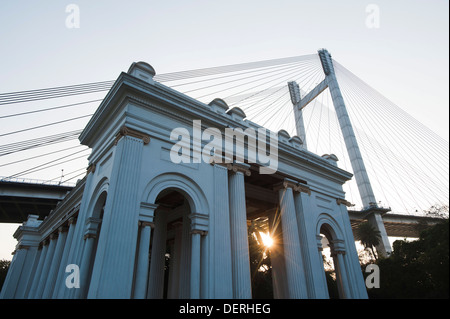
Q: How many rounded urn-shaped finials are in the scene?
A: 6